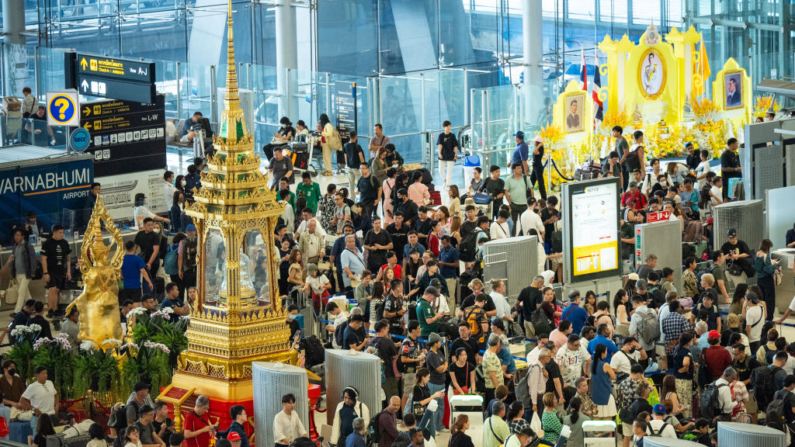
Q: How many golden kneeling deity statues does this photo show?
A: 1